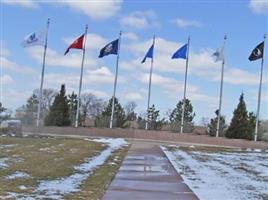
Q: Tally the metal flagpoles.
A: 7